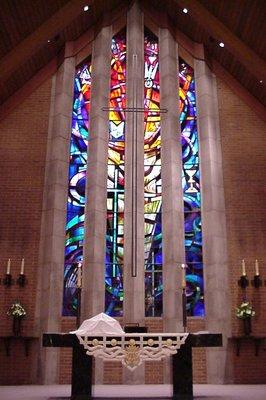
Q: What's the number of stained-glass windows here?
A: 4